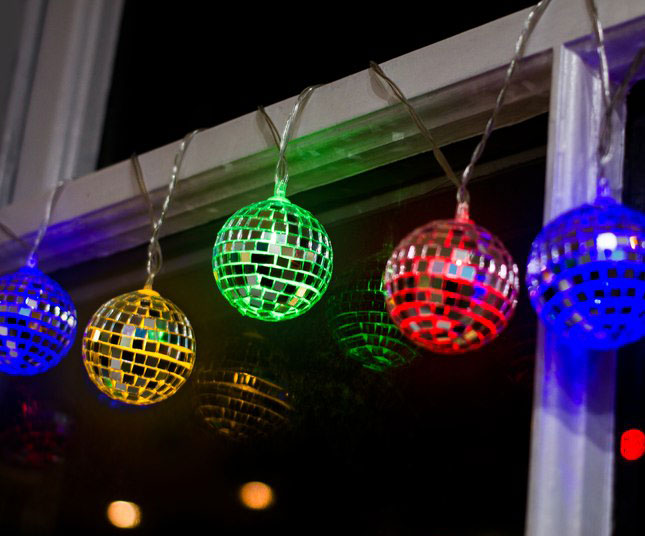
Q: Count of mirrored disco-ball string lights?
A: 5